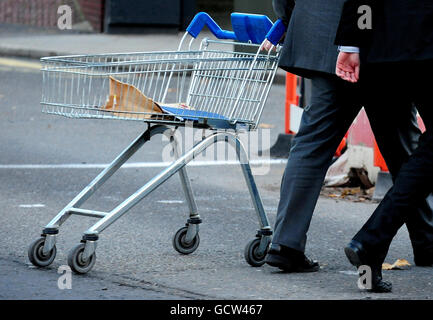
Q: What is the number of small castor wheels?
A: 4